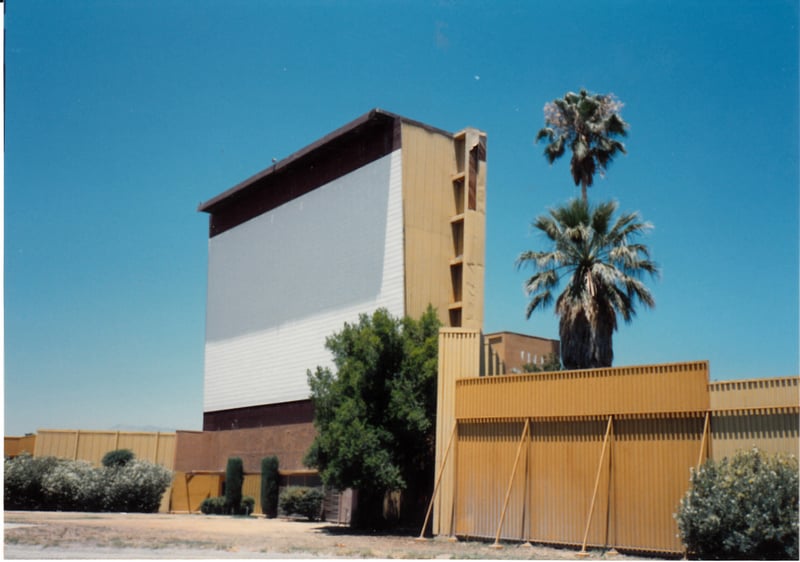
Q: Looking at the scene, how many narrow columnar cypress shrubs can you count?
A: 2